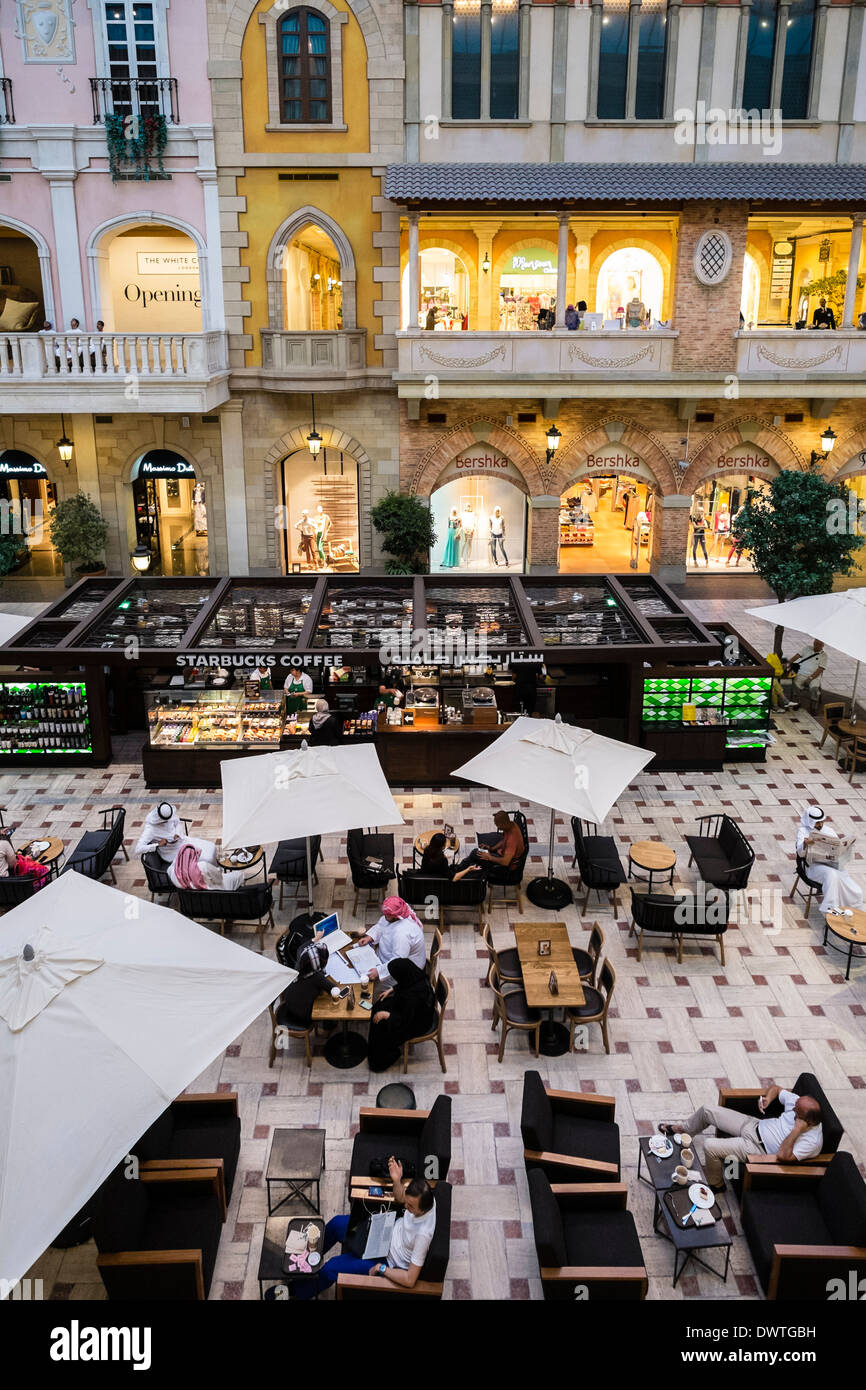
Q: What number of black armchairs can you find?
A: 8